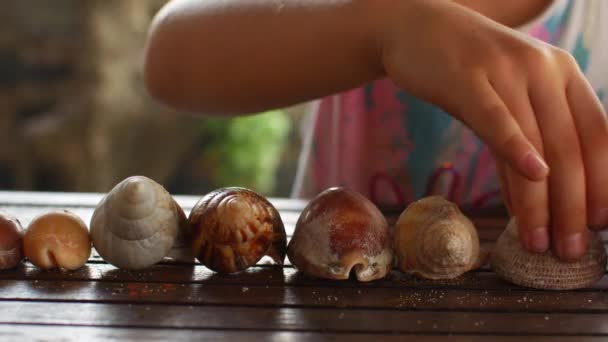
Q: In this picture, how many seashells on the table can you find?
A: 7